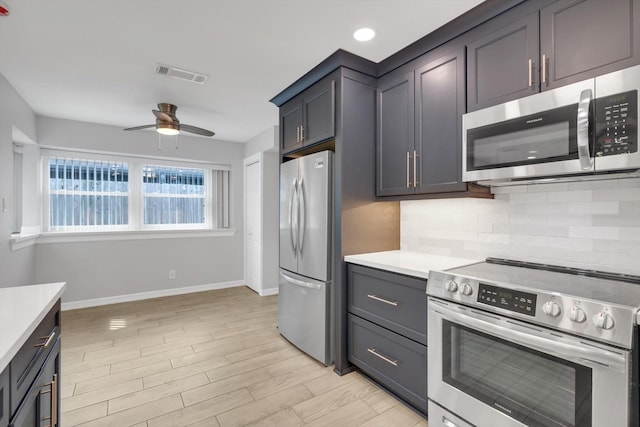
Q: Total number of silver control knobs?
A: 5